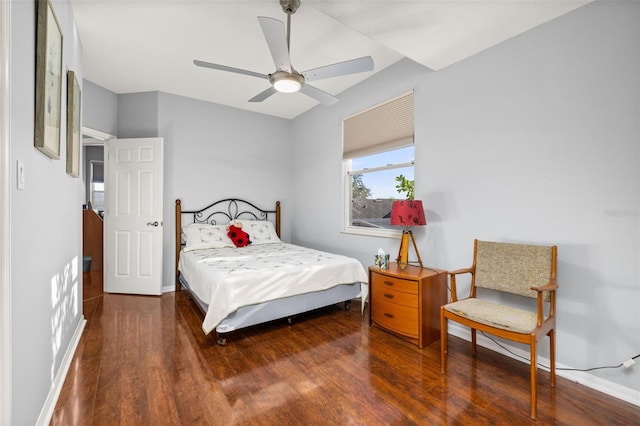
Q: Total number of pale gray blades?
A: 5